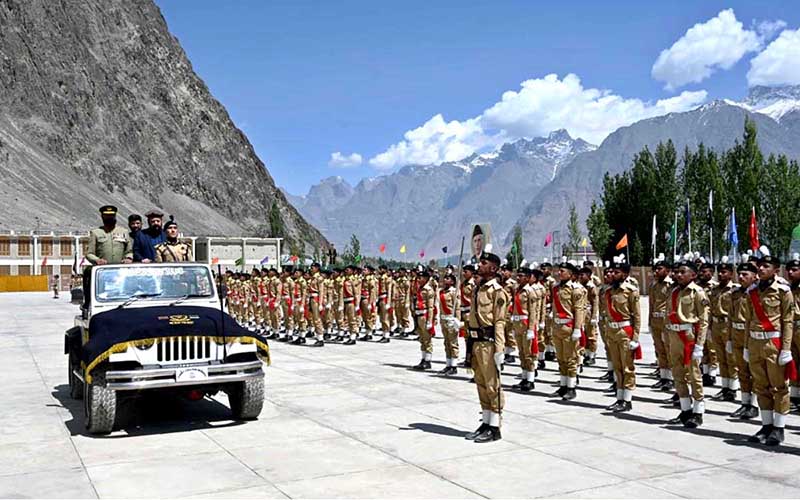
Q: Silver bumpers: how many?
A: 1